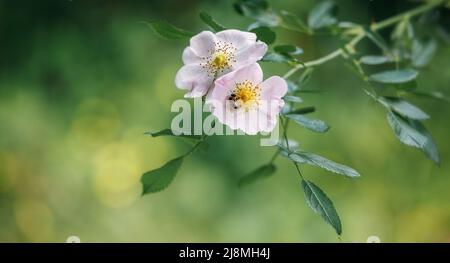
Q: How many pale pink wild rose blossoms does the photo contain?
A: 2